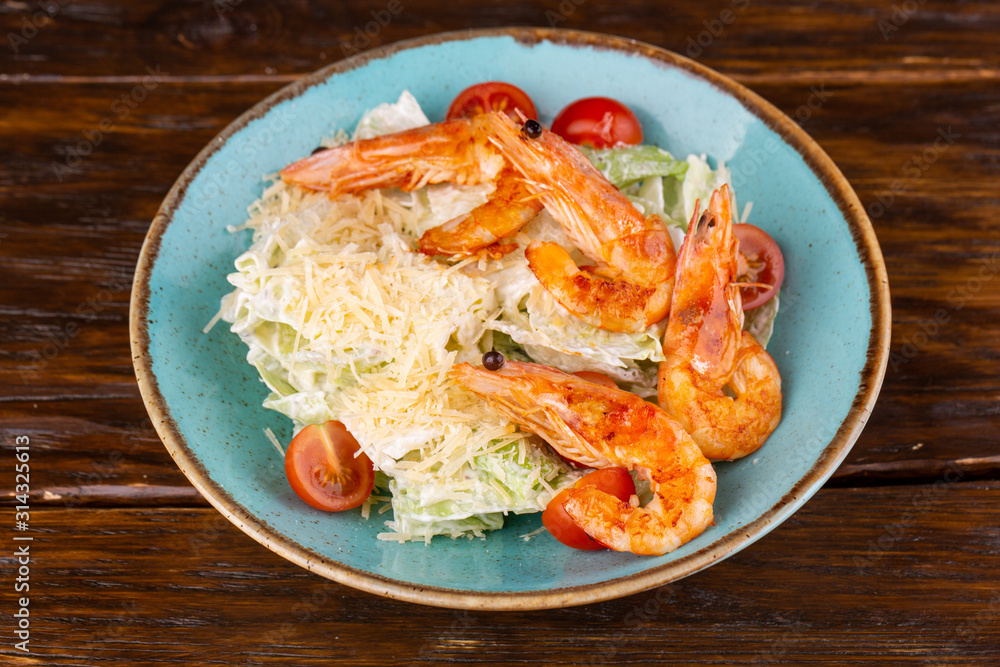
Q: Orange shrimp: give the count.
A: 4